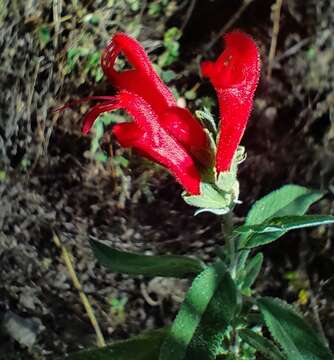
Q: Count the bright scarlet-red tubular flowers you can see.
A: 3